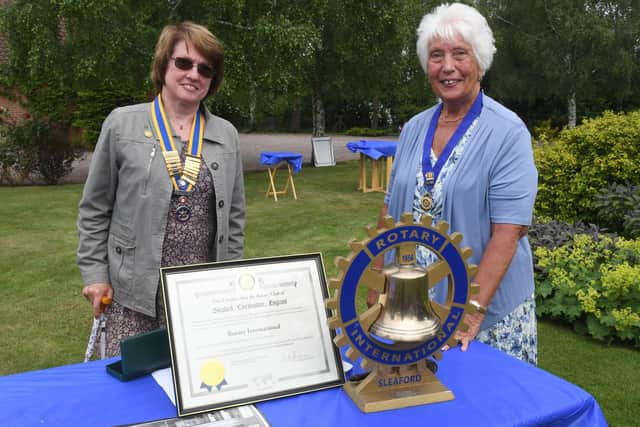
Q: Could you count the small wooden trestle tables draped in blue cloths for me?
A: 2